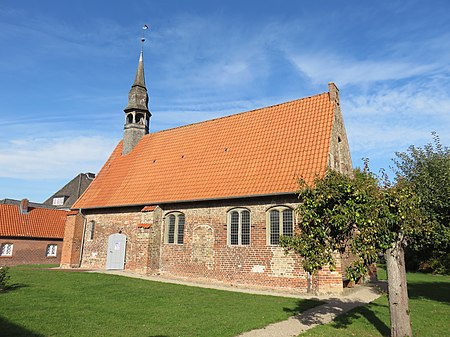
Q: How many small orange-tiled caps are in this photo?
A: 3